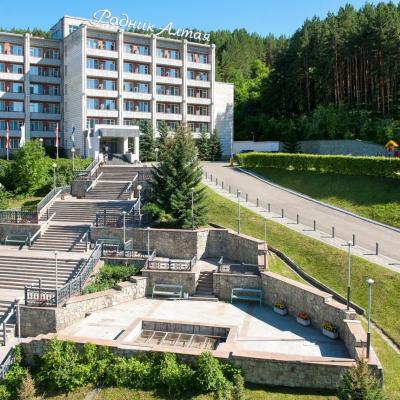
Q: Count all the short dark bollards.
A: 15